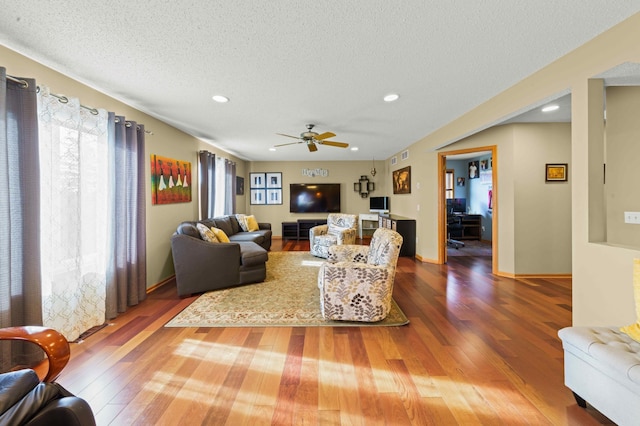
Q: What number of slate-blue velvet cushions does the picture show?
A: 0